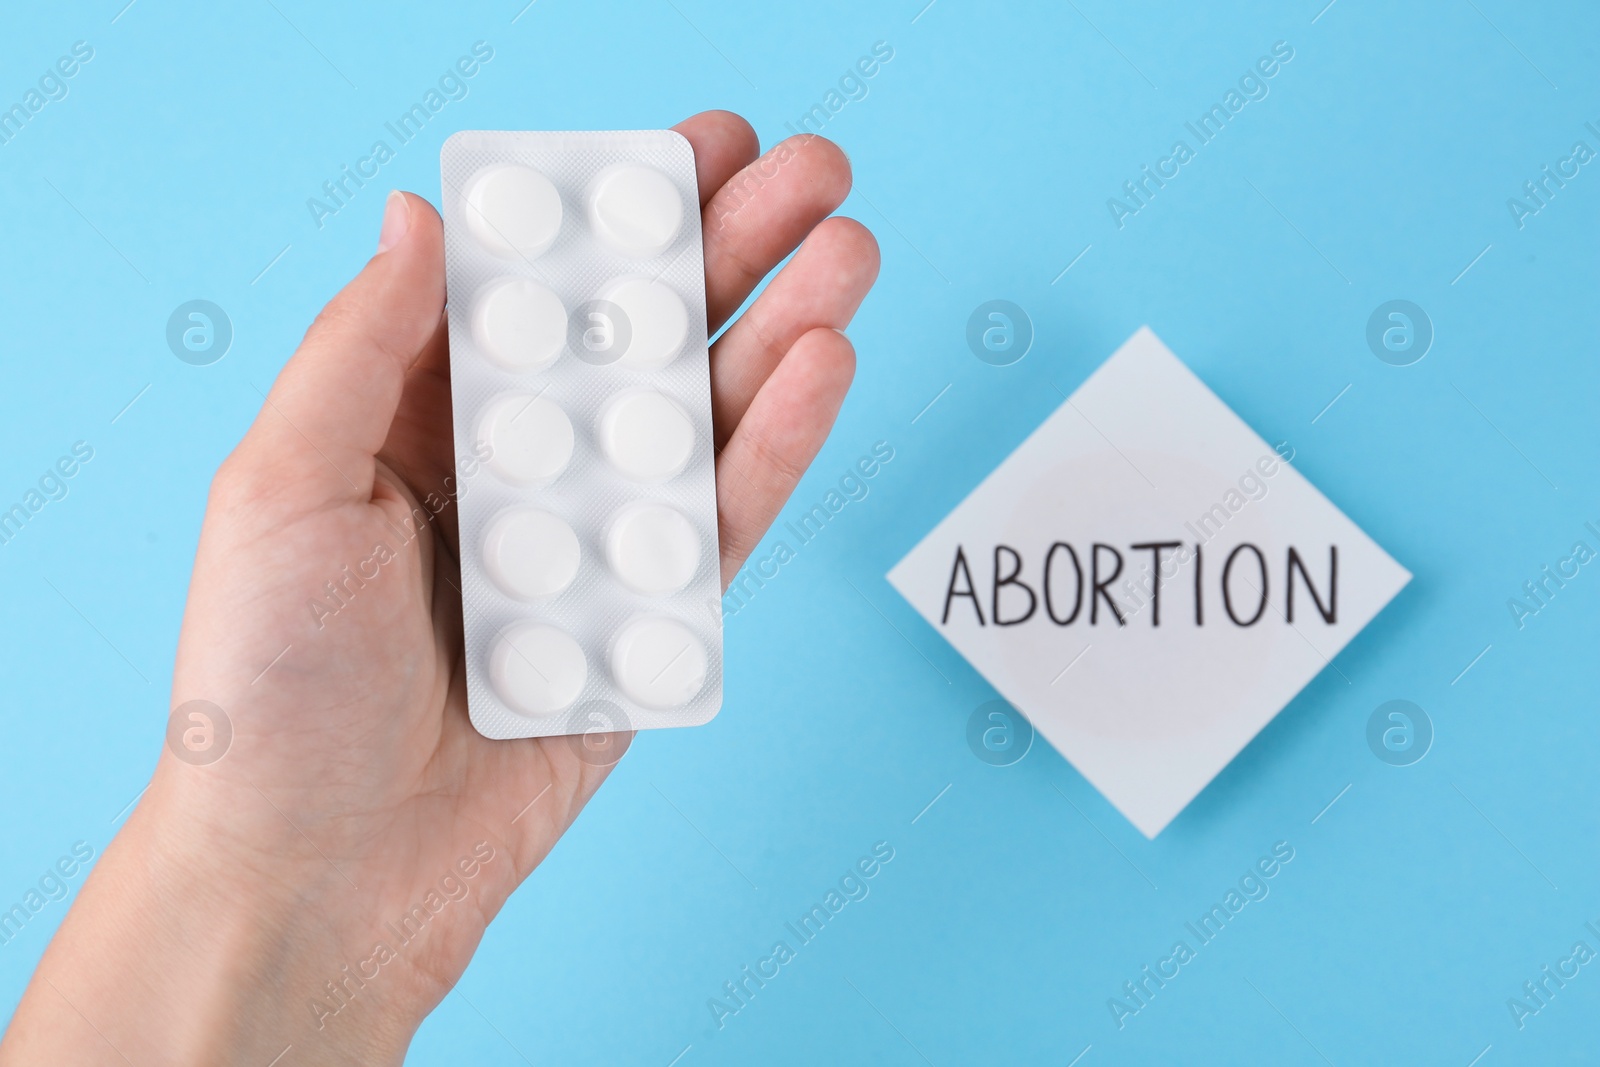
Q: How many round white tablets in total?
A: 10